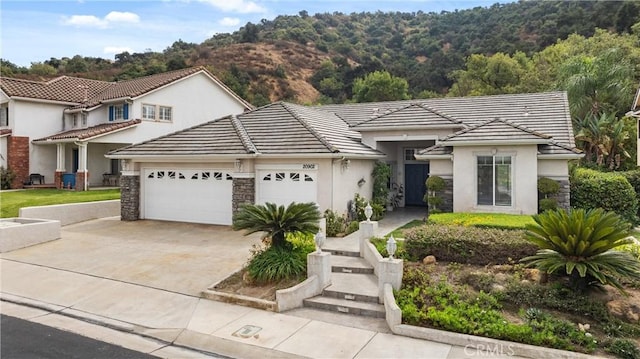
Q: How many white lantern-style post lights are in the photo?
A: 3